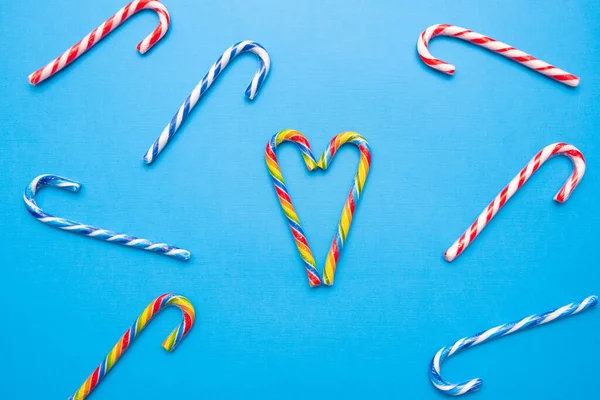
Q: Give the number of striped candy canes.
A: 9